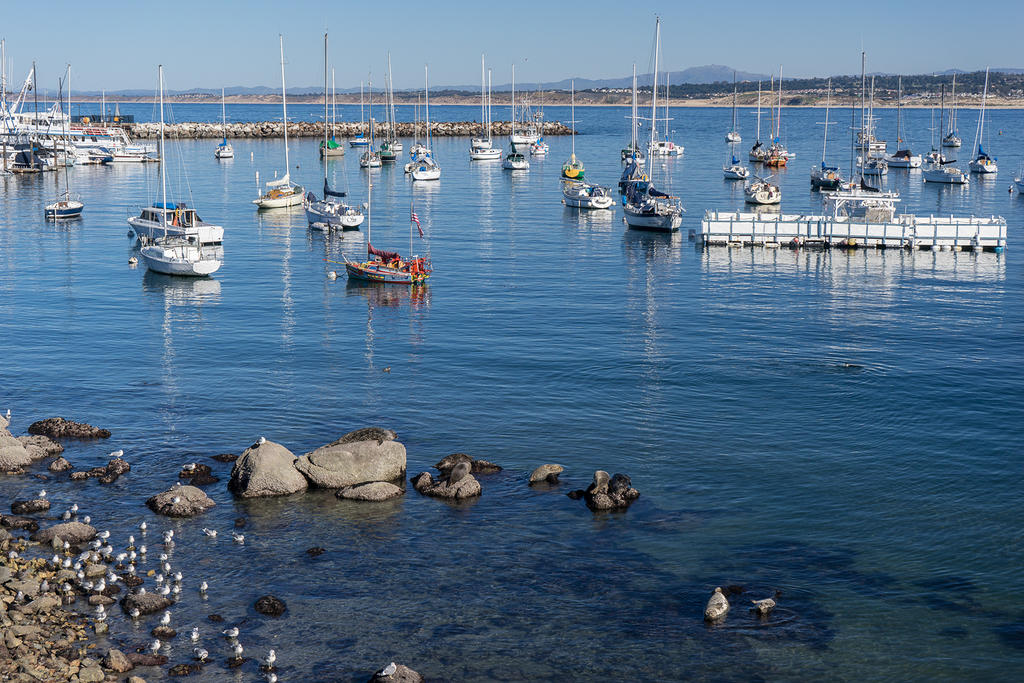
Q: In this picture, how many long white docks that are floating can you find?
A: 1